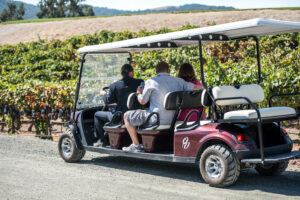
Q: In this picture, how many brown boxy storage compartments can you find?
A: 2